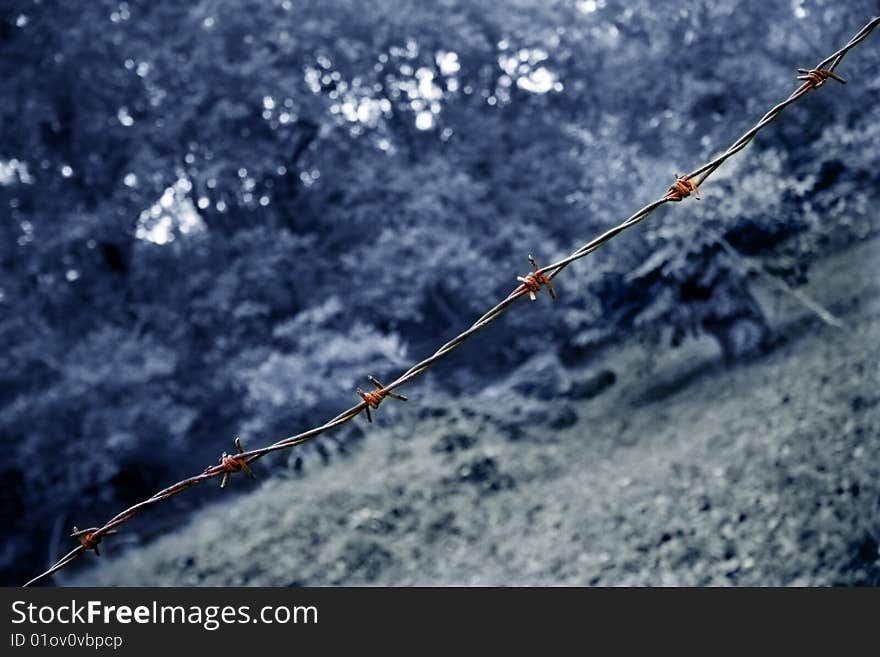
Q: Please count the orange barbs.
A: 6